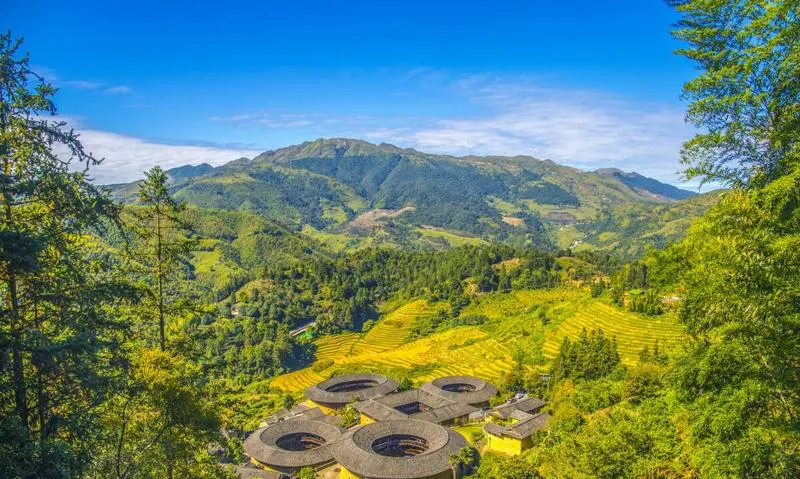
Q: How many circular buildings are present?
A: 4